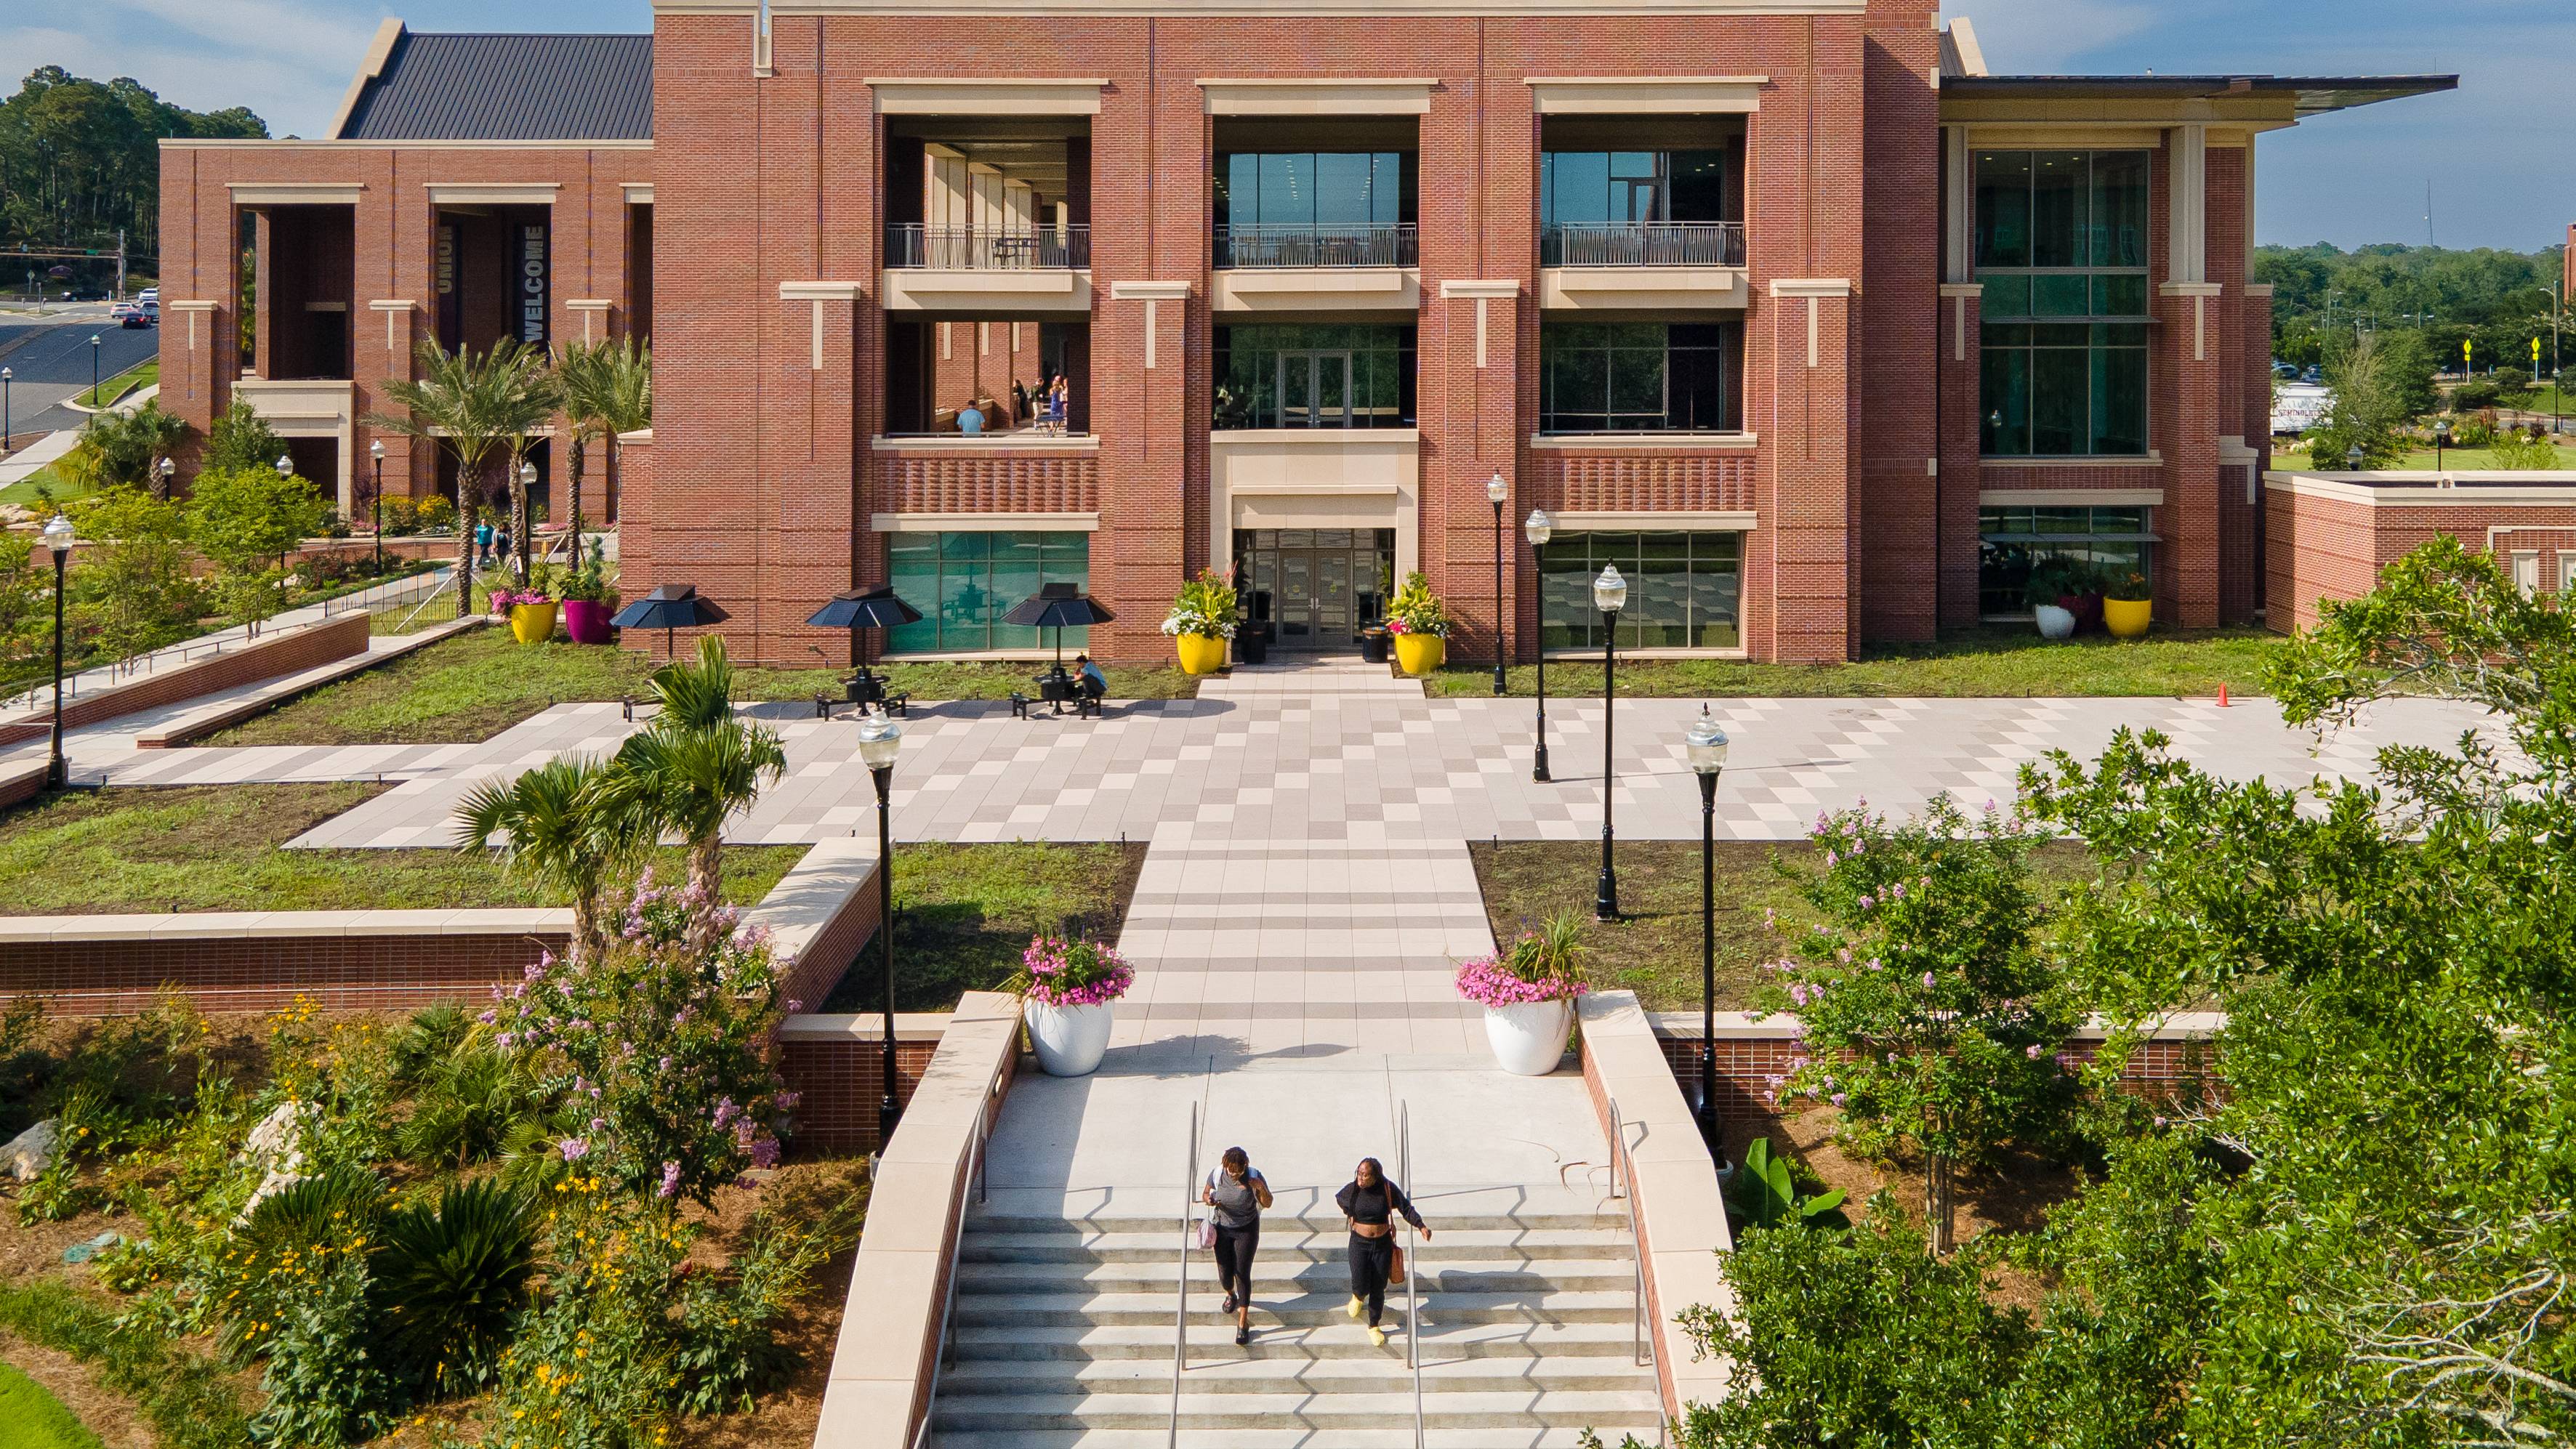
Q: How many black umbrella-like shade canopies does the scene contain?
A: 3